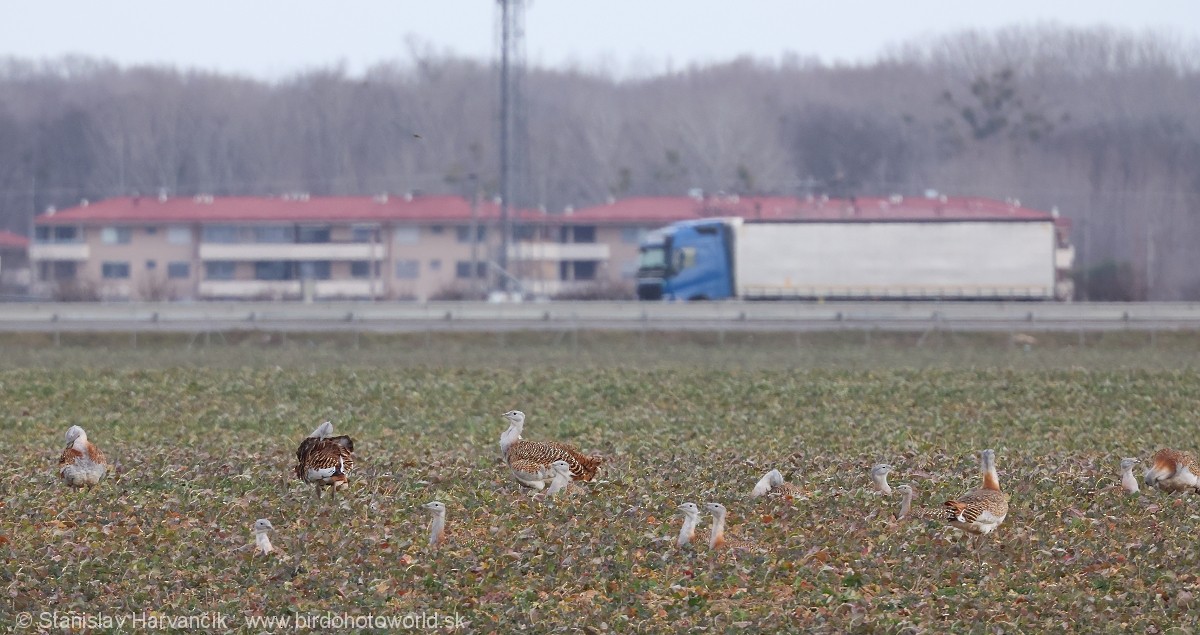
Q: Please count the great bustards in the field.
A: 14